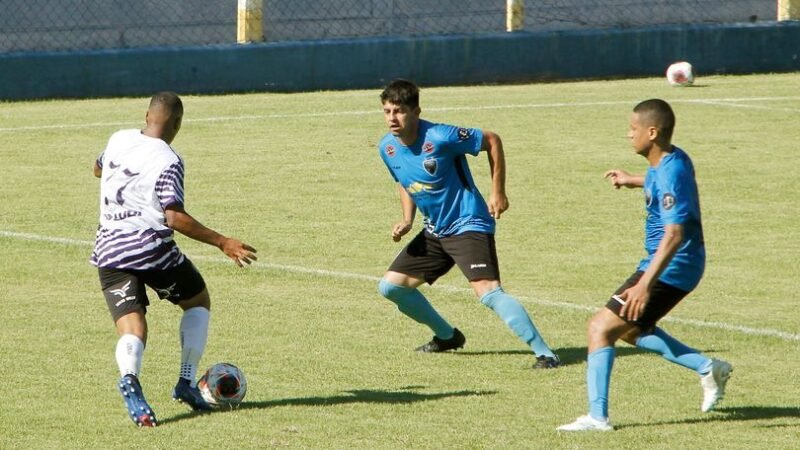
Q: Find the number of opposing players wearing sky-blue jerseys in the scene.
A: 2